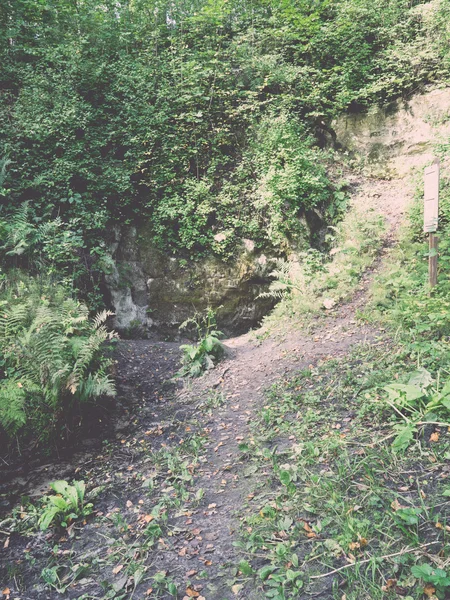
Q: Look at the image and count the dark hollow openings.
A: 1